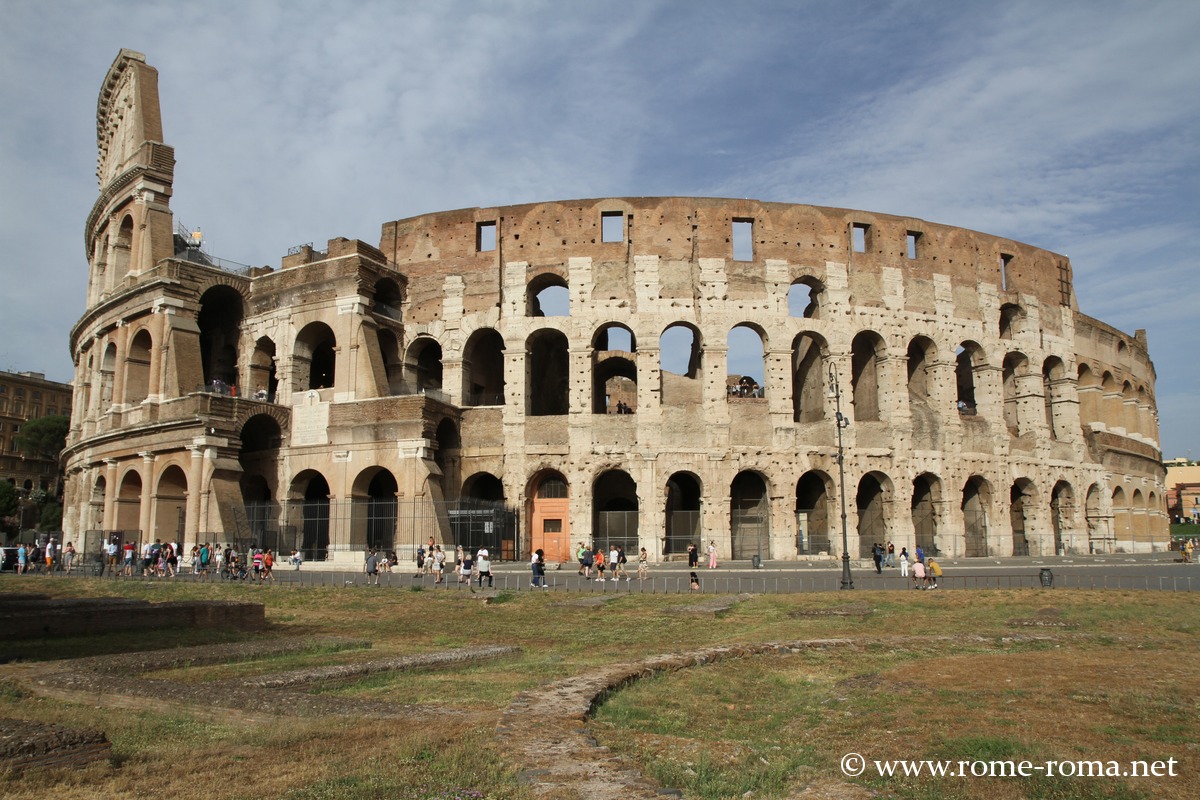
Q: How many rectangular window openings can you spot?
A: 6